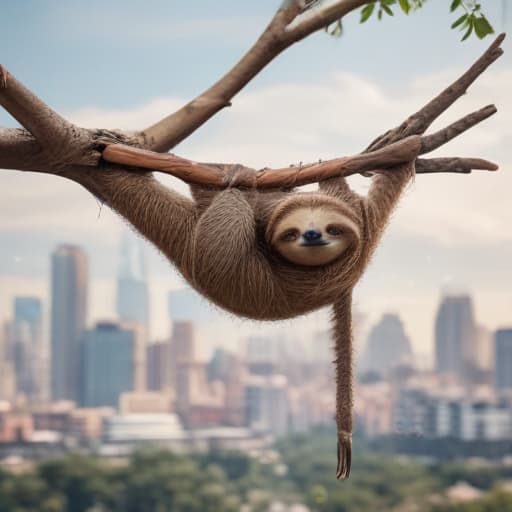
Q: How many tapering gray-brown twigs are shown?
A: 3